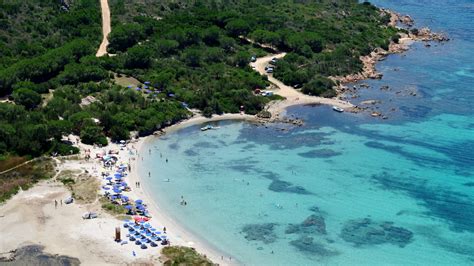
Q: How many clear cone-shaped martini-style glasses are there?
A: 0